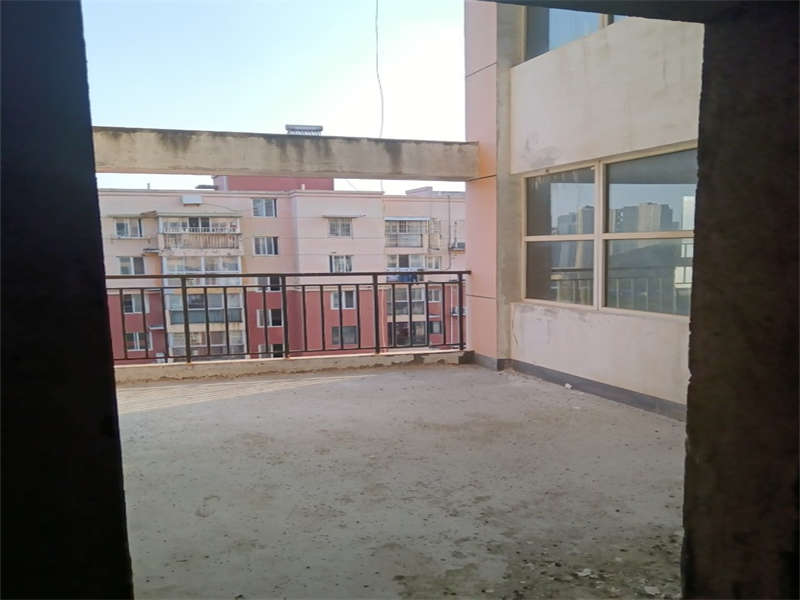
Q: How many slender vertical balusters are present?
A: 15